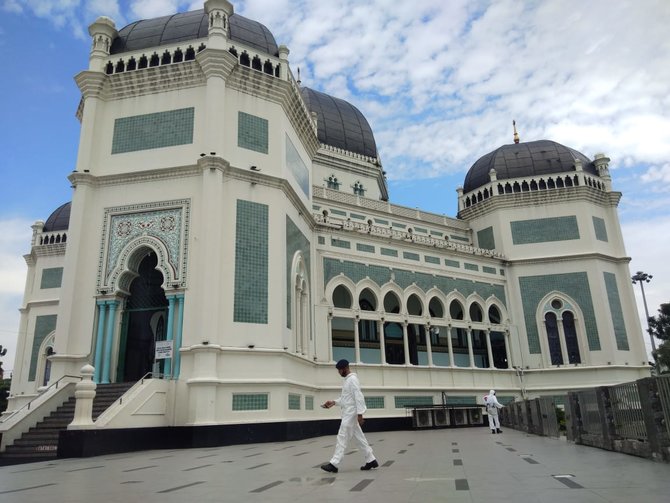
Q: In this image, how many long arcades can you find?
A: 1